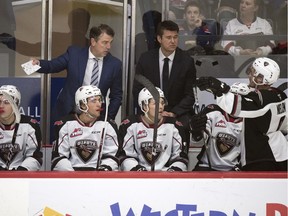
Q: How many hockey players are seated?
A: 4